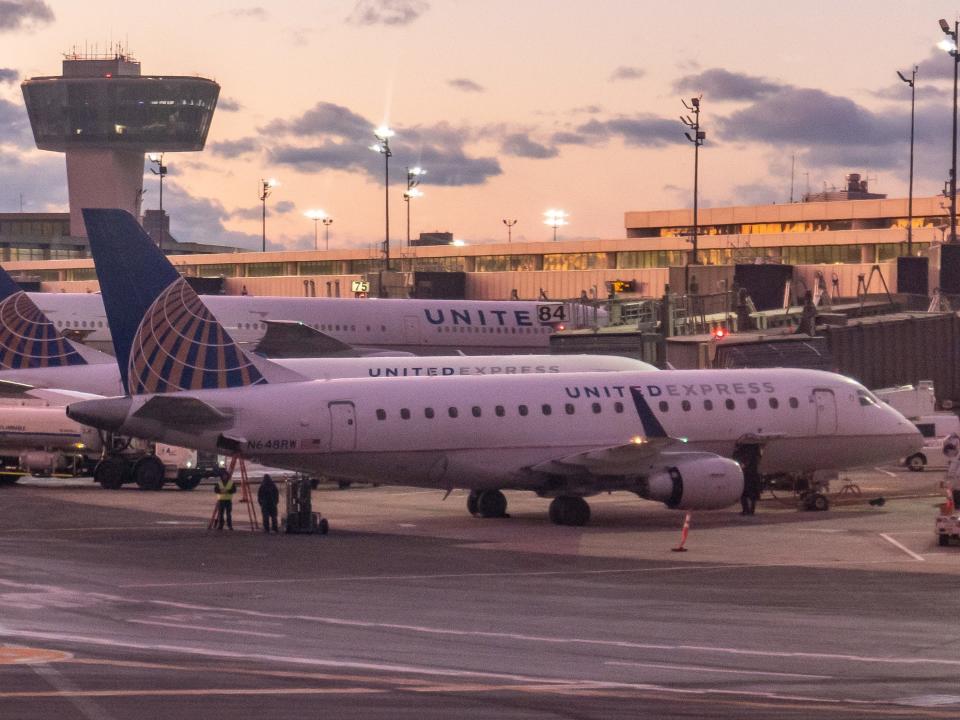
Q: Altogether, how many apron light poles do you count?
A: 11